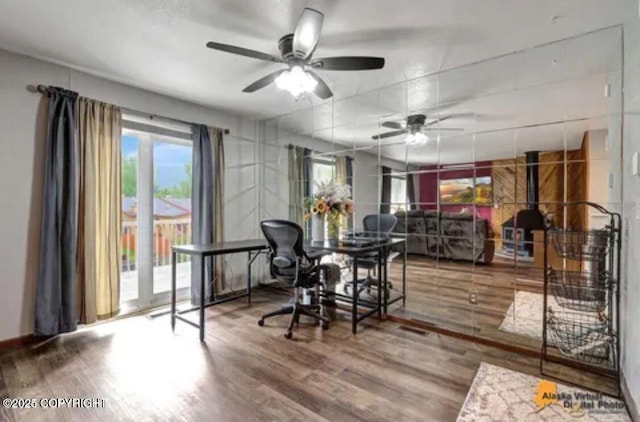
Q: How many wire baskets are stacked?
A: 3